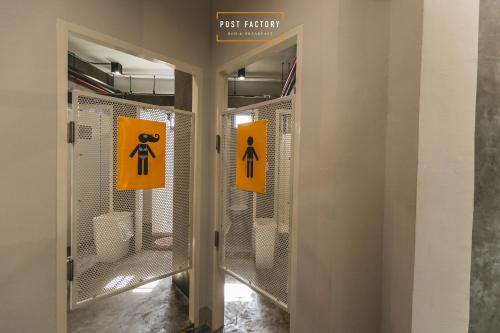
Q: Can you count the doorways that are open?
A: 0